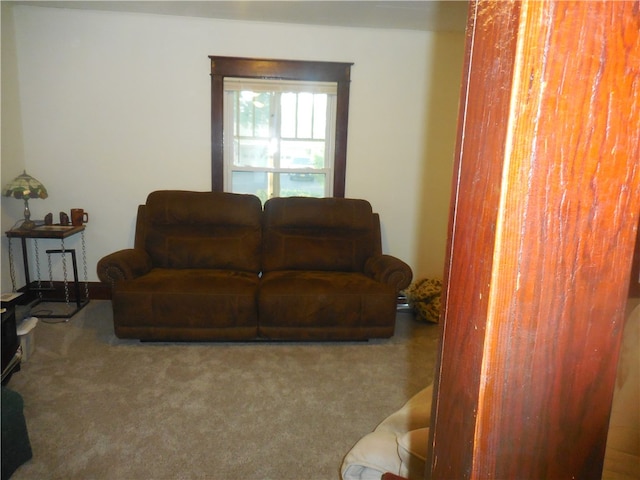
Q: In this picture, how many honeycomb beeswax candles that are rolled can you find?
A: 0